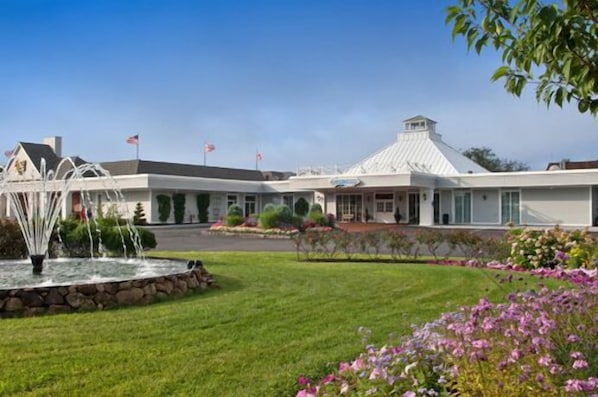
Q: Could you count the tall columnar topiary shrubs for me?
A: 3